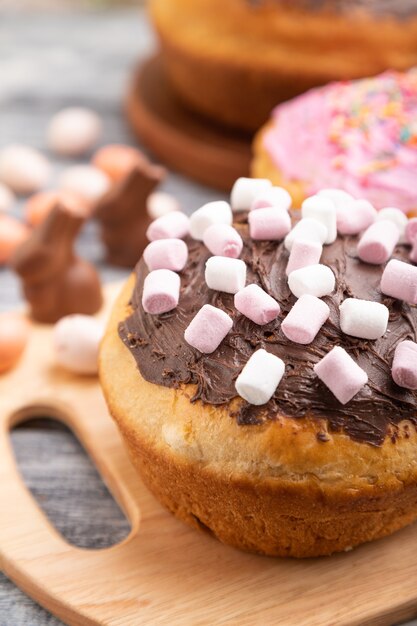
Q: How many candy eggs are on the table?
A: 10